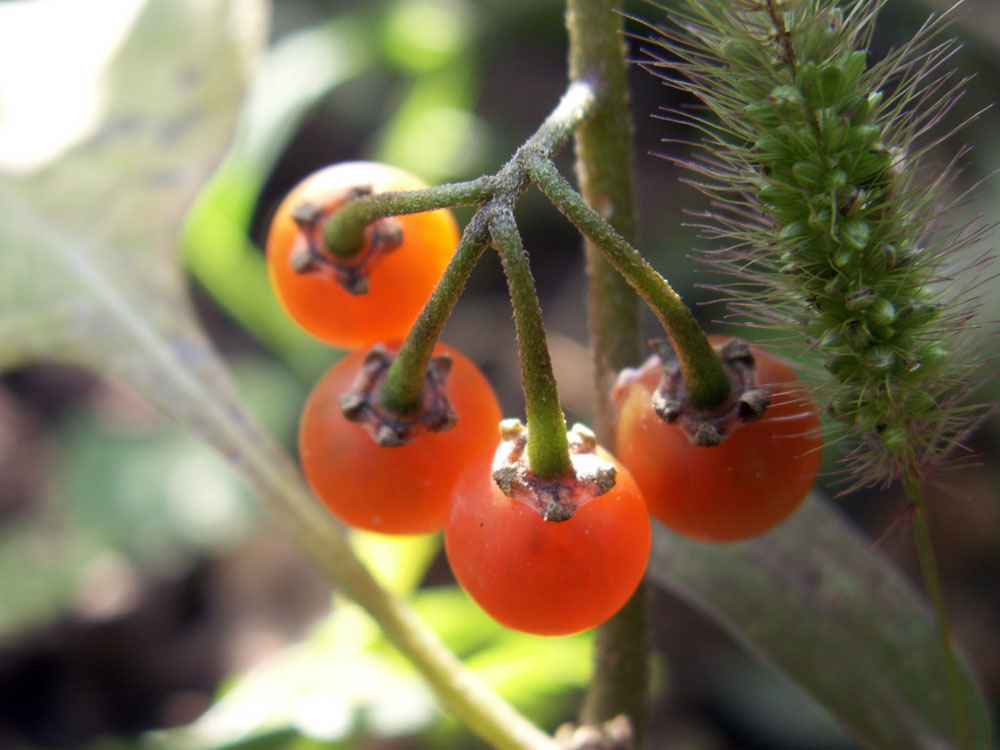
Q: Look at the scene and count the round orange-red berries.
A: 4